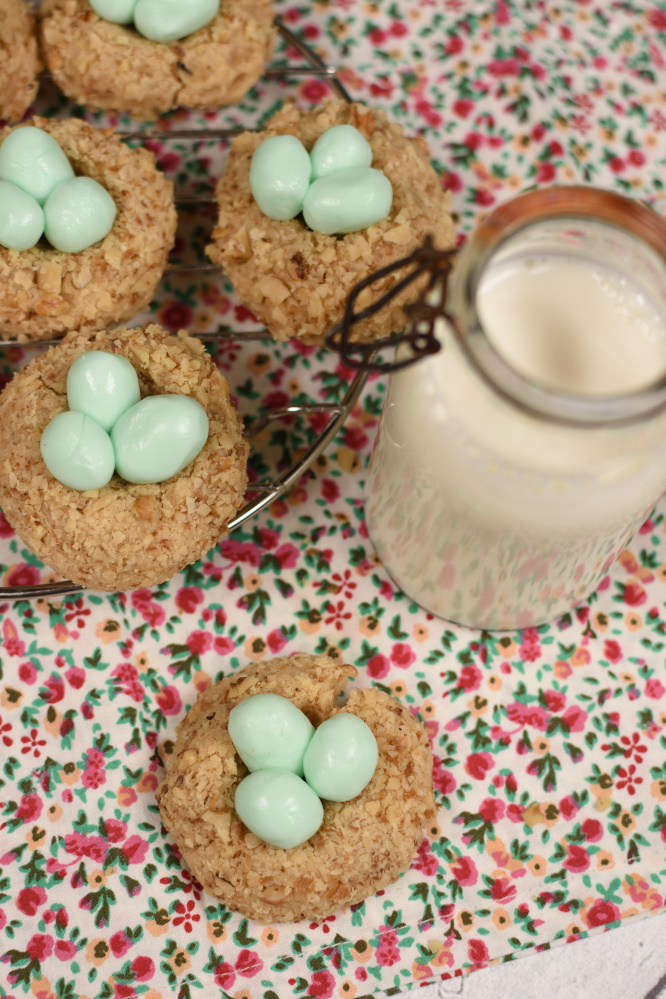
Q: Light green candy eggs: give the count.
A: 14